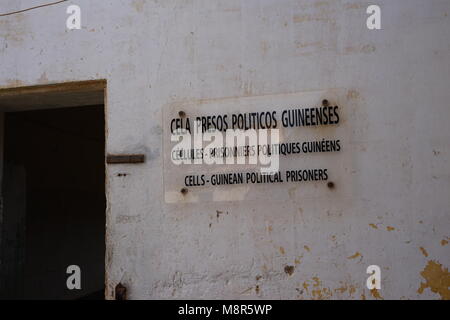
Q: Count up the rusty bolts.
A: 4